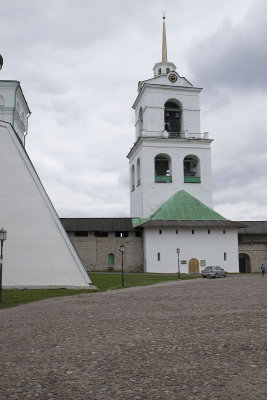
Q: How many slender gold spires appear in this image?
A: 1